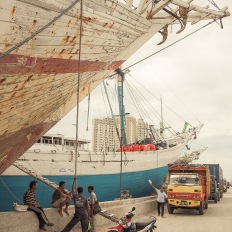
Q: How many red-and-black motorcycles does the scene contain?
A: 1